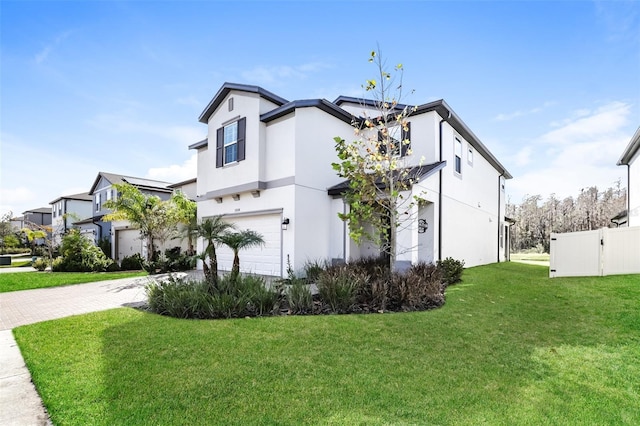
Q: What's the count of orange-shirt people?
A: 0